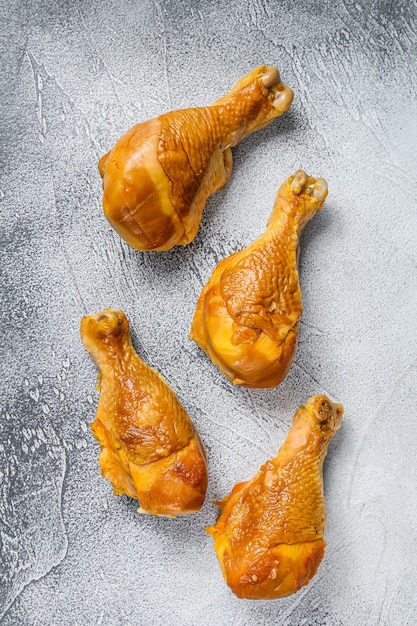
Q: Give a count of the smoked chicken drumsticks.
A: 4